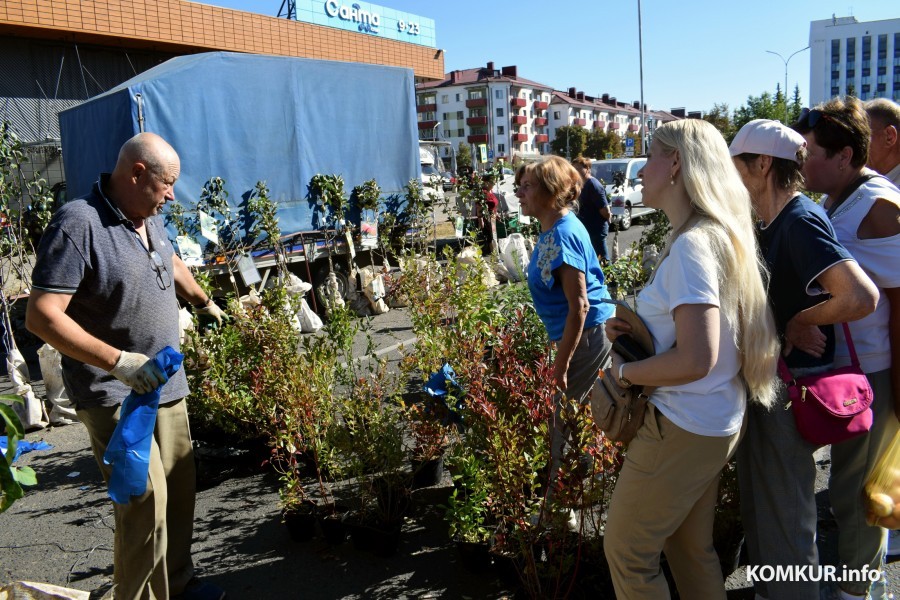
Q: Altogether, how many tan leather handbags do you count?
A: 1